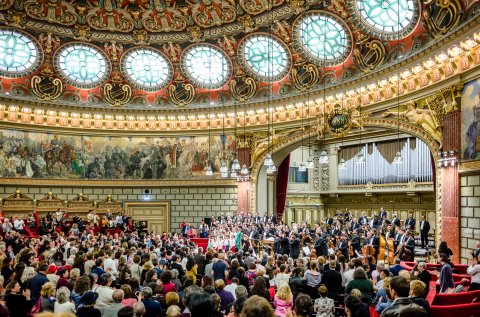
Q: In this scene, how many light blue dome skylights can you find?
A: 7